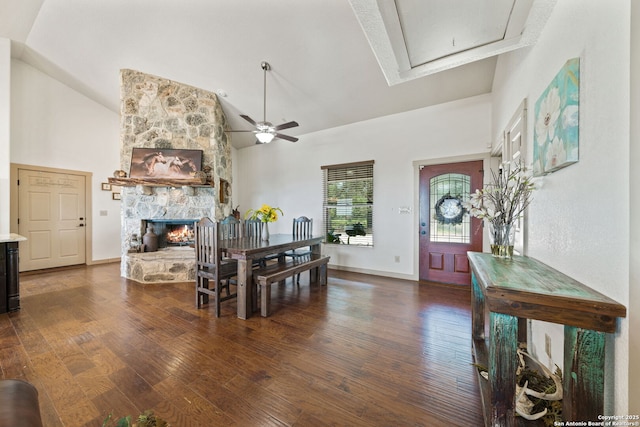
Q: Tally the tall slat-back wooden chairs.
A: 4